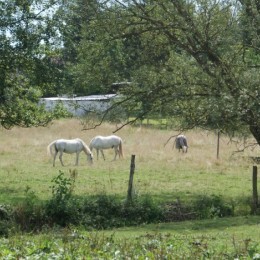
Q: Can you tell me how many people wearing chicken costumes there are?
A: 0